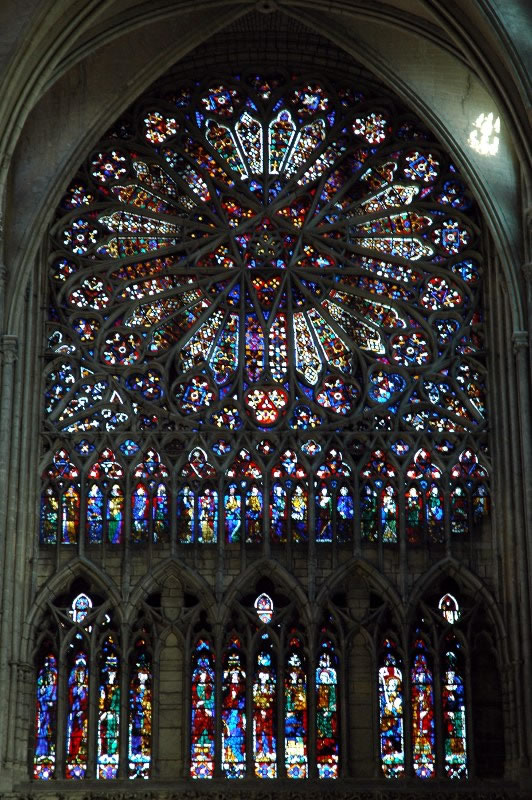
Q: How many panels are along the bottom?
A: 12